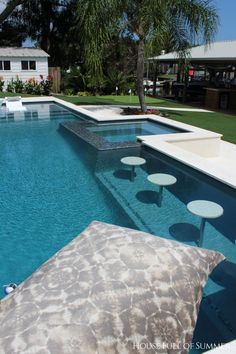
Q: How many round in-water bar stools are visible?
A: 3